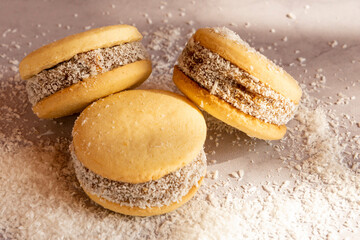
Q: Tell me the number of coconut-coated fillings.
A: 3